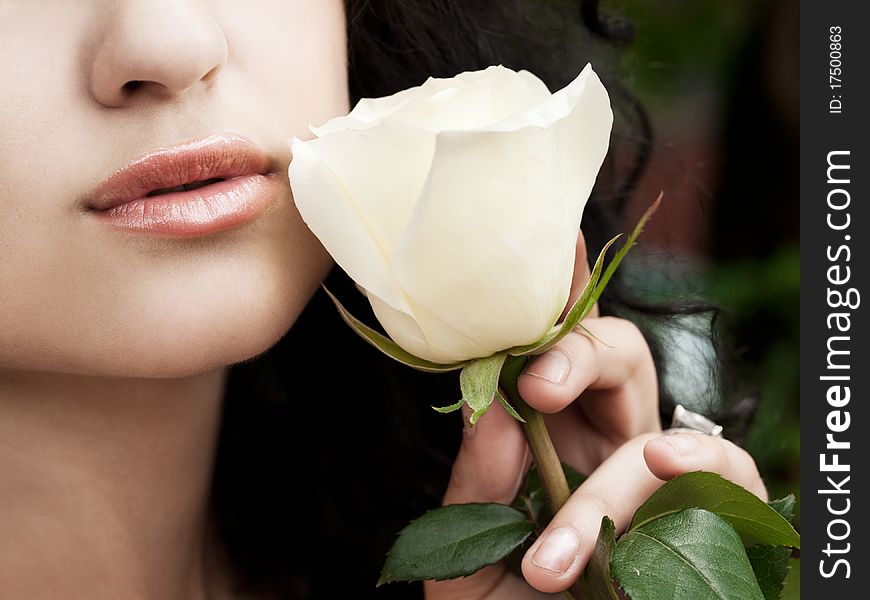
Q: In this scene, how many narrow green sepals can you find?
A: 4